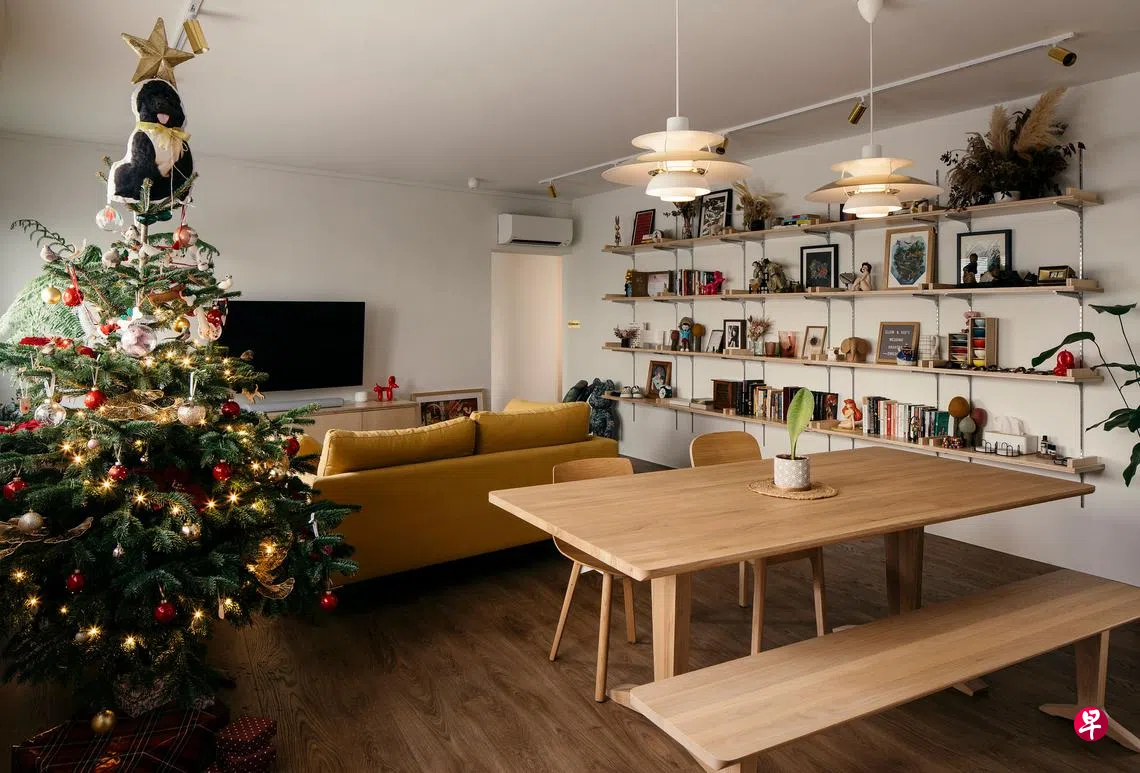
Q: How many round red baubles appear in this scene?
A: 11